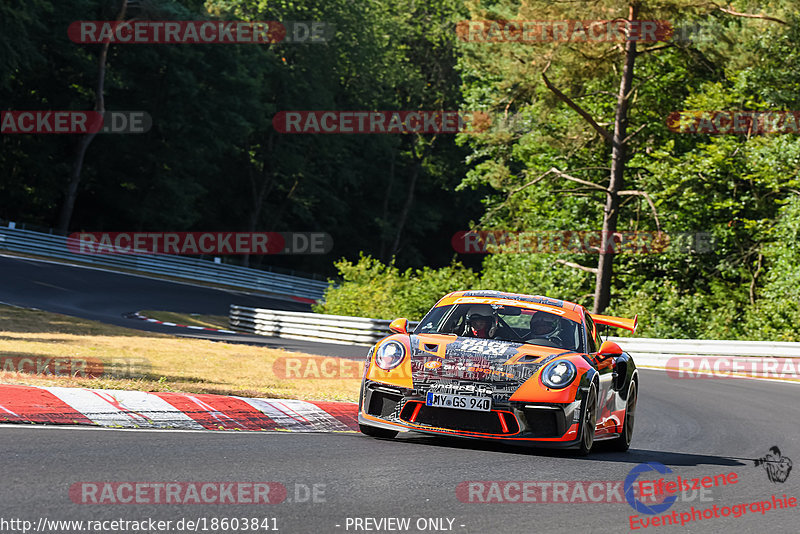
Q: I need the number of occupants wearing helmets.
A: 2